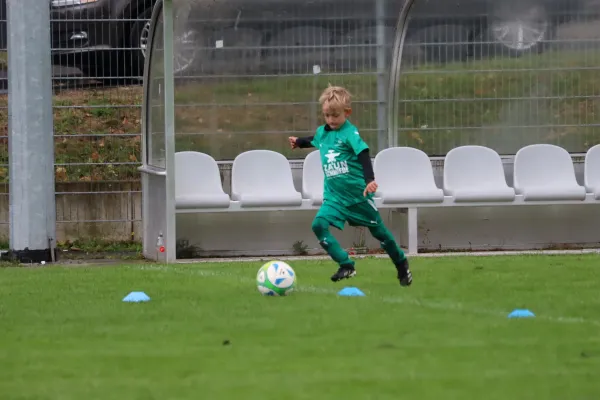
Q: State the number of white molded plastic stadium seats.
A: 7